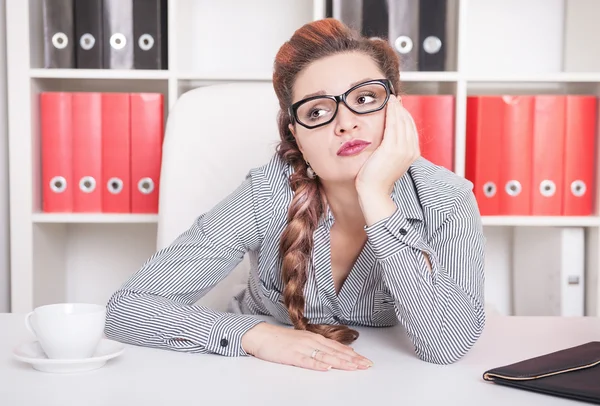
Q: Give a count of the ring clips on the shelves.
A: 14